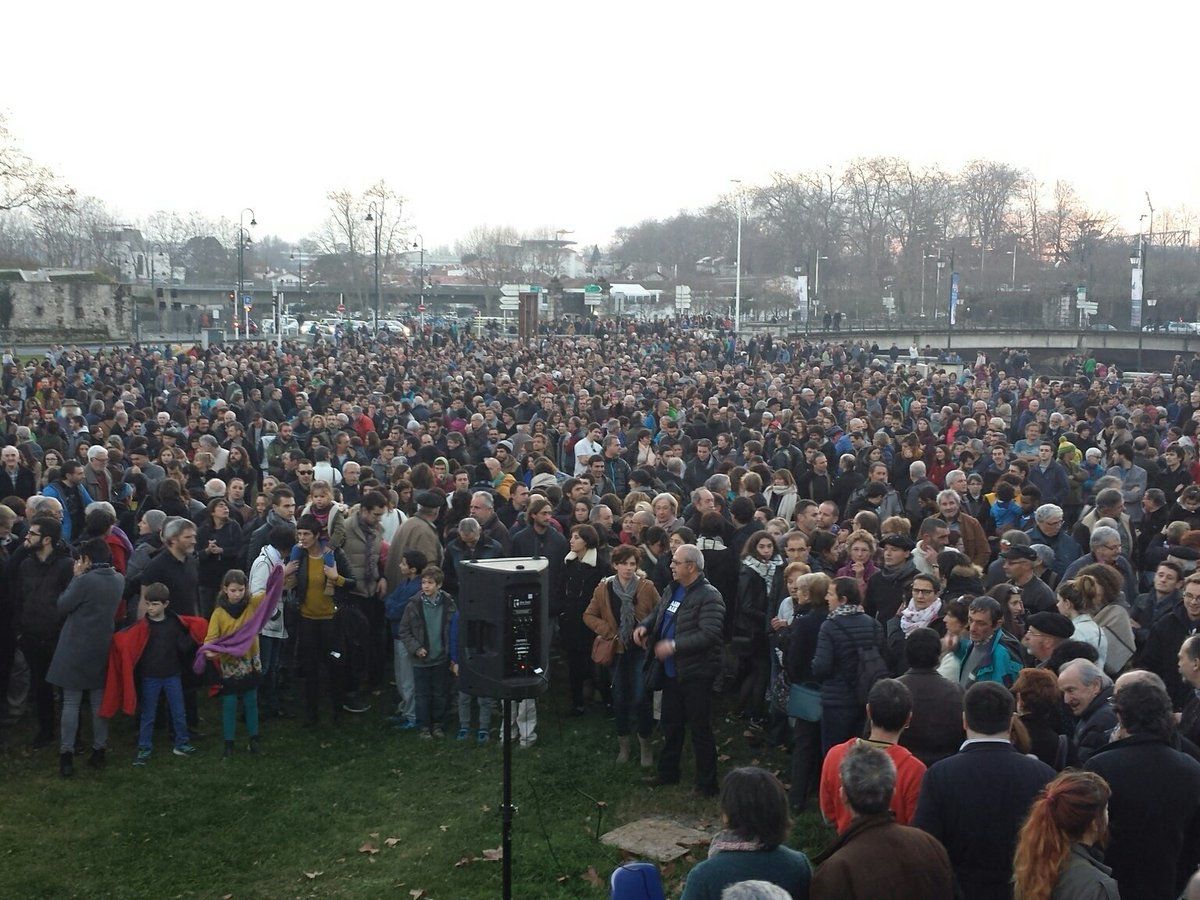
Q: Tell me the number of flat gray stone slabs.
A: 1